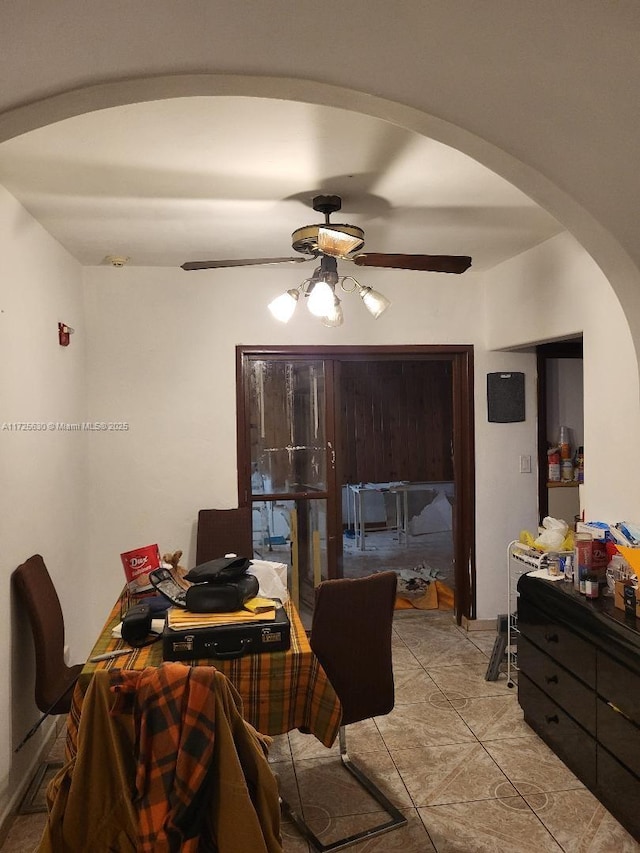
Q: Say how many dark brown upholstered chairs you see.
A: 3